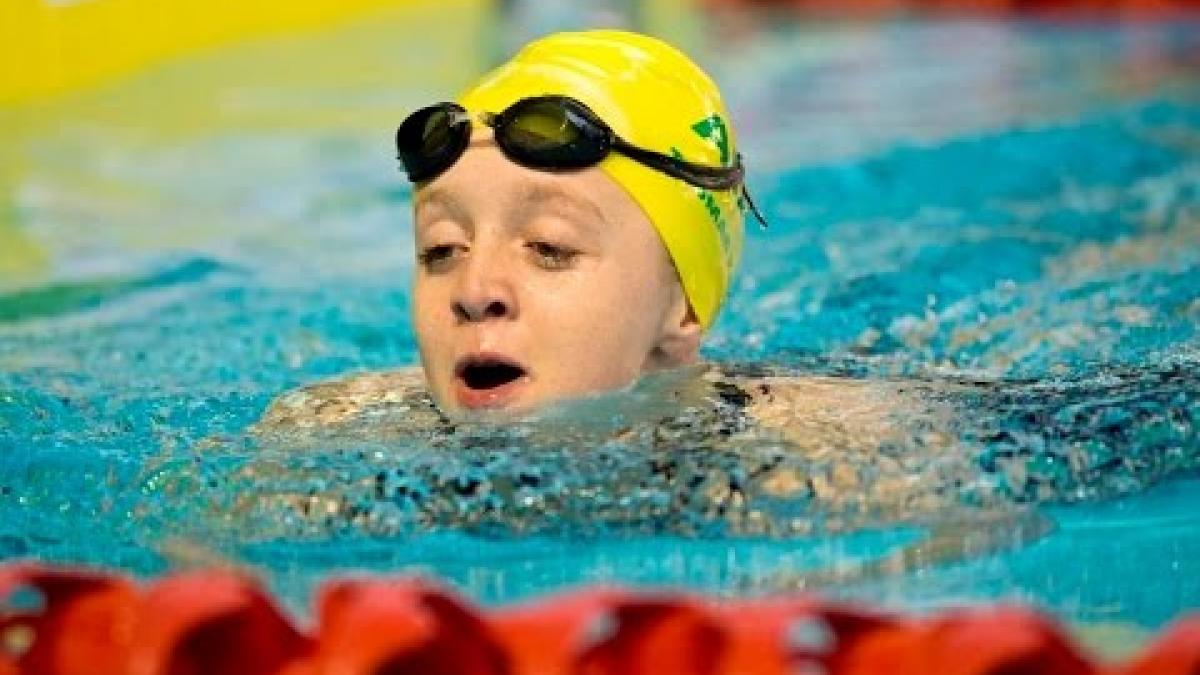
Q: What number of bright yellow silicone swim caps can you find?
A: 1